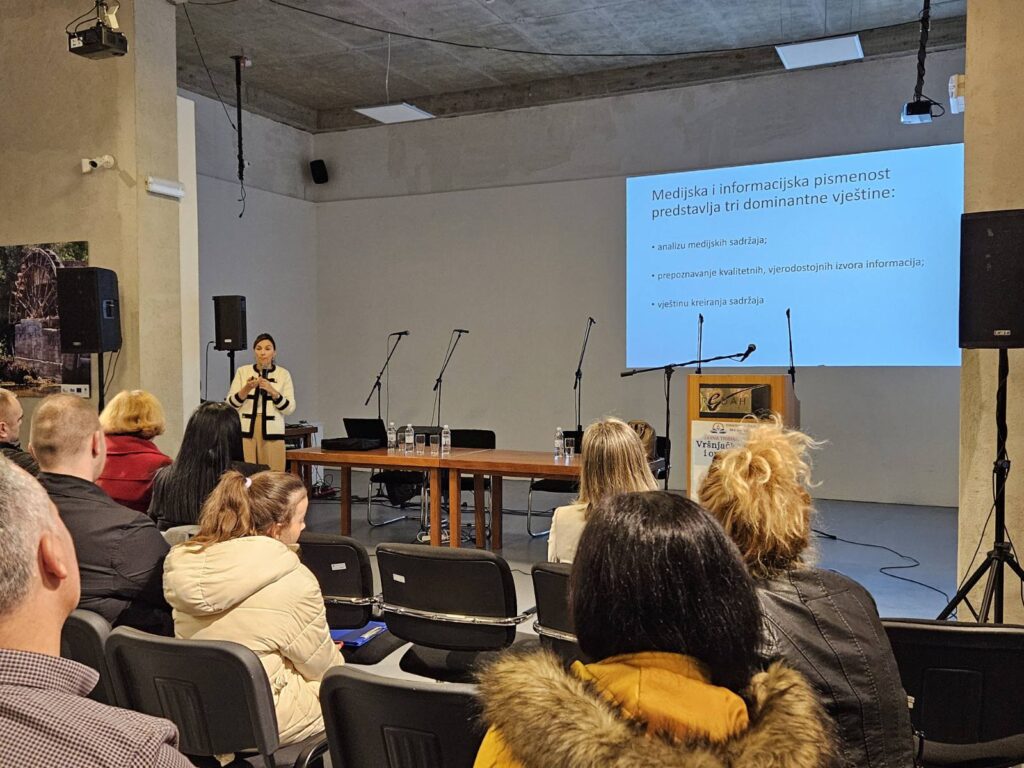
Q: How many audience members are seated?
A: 9